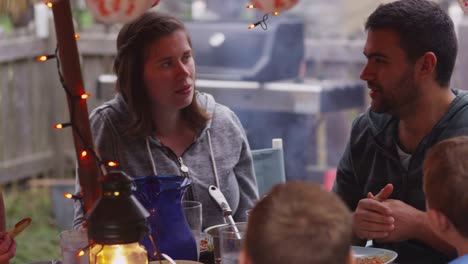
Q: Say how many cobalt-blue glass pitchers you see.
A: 1